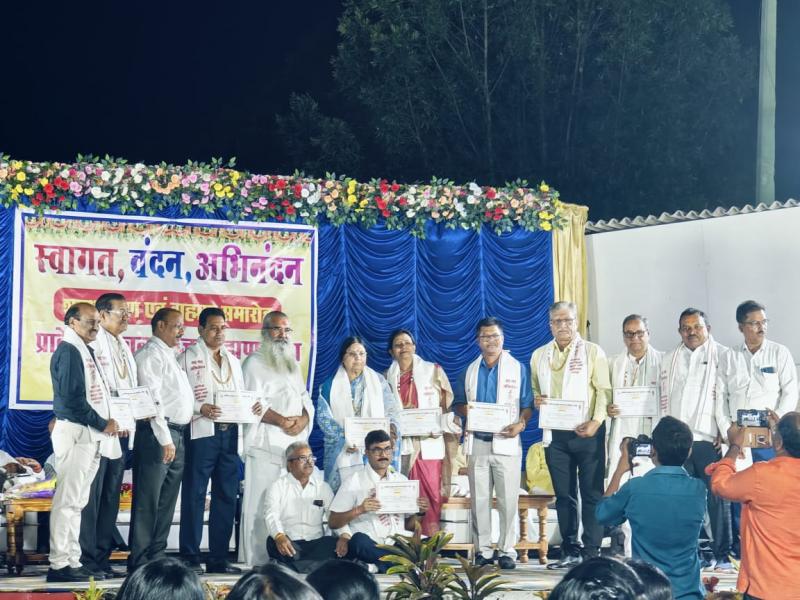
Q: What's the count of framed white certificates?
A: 9